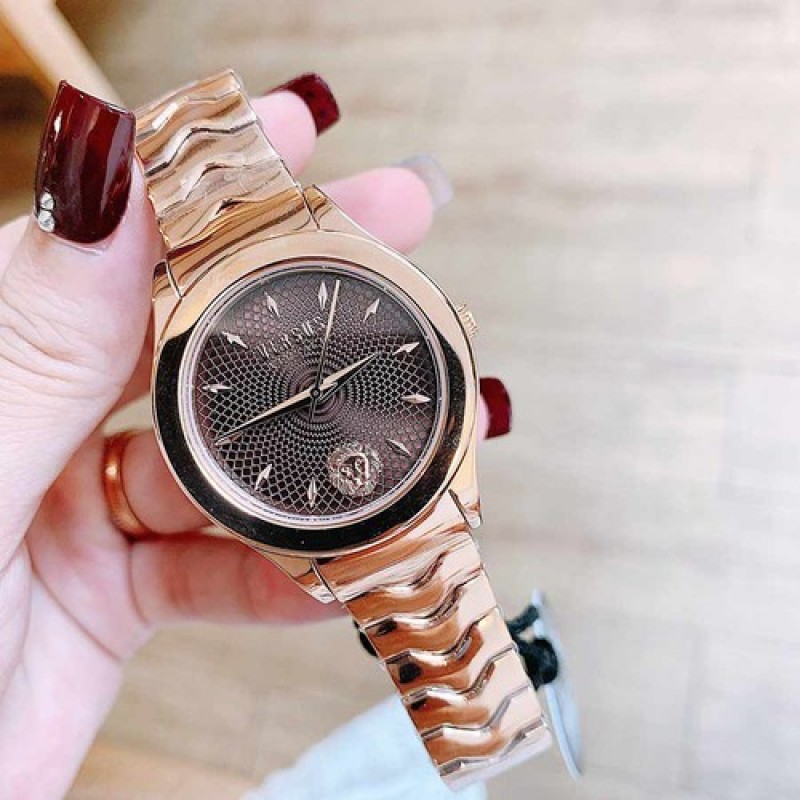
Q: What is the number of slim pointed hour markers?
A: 11